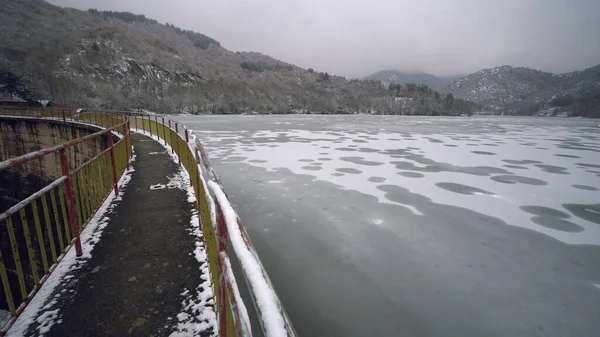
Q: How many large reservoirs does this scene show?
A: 1